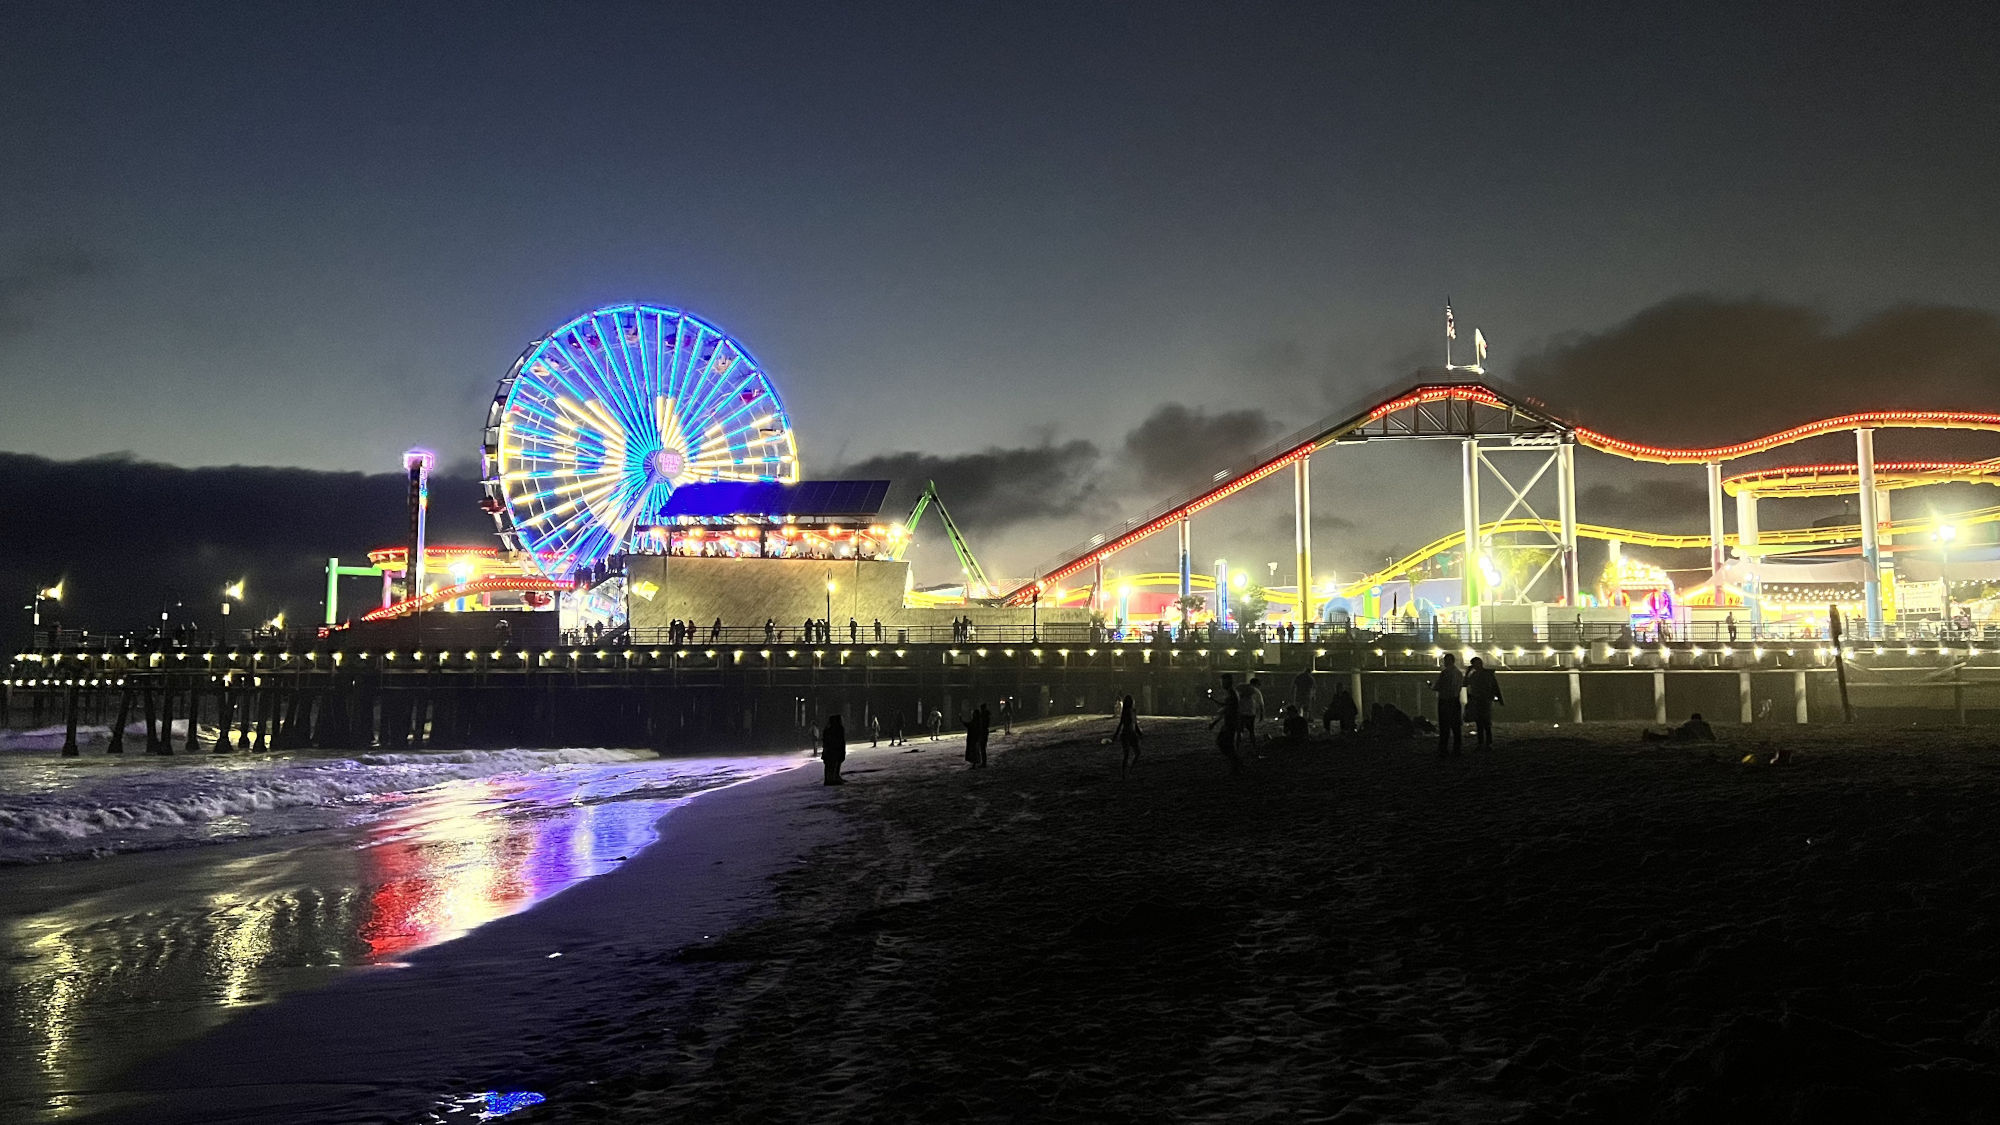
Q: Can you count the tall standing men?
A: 2